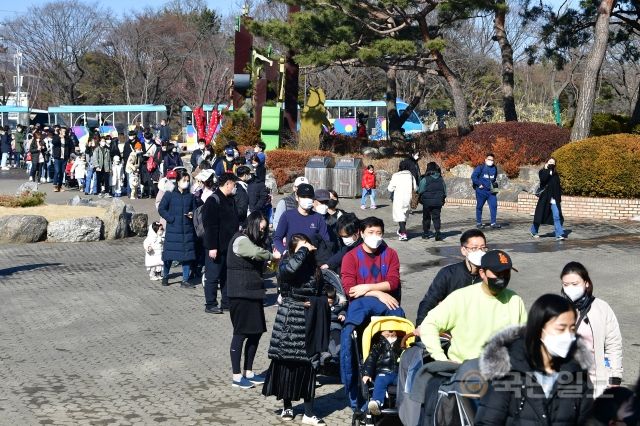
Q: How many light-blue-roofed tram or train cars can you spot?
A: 4